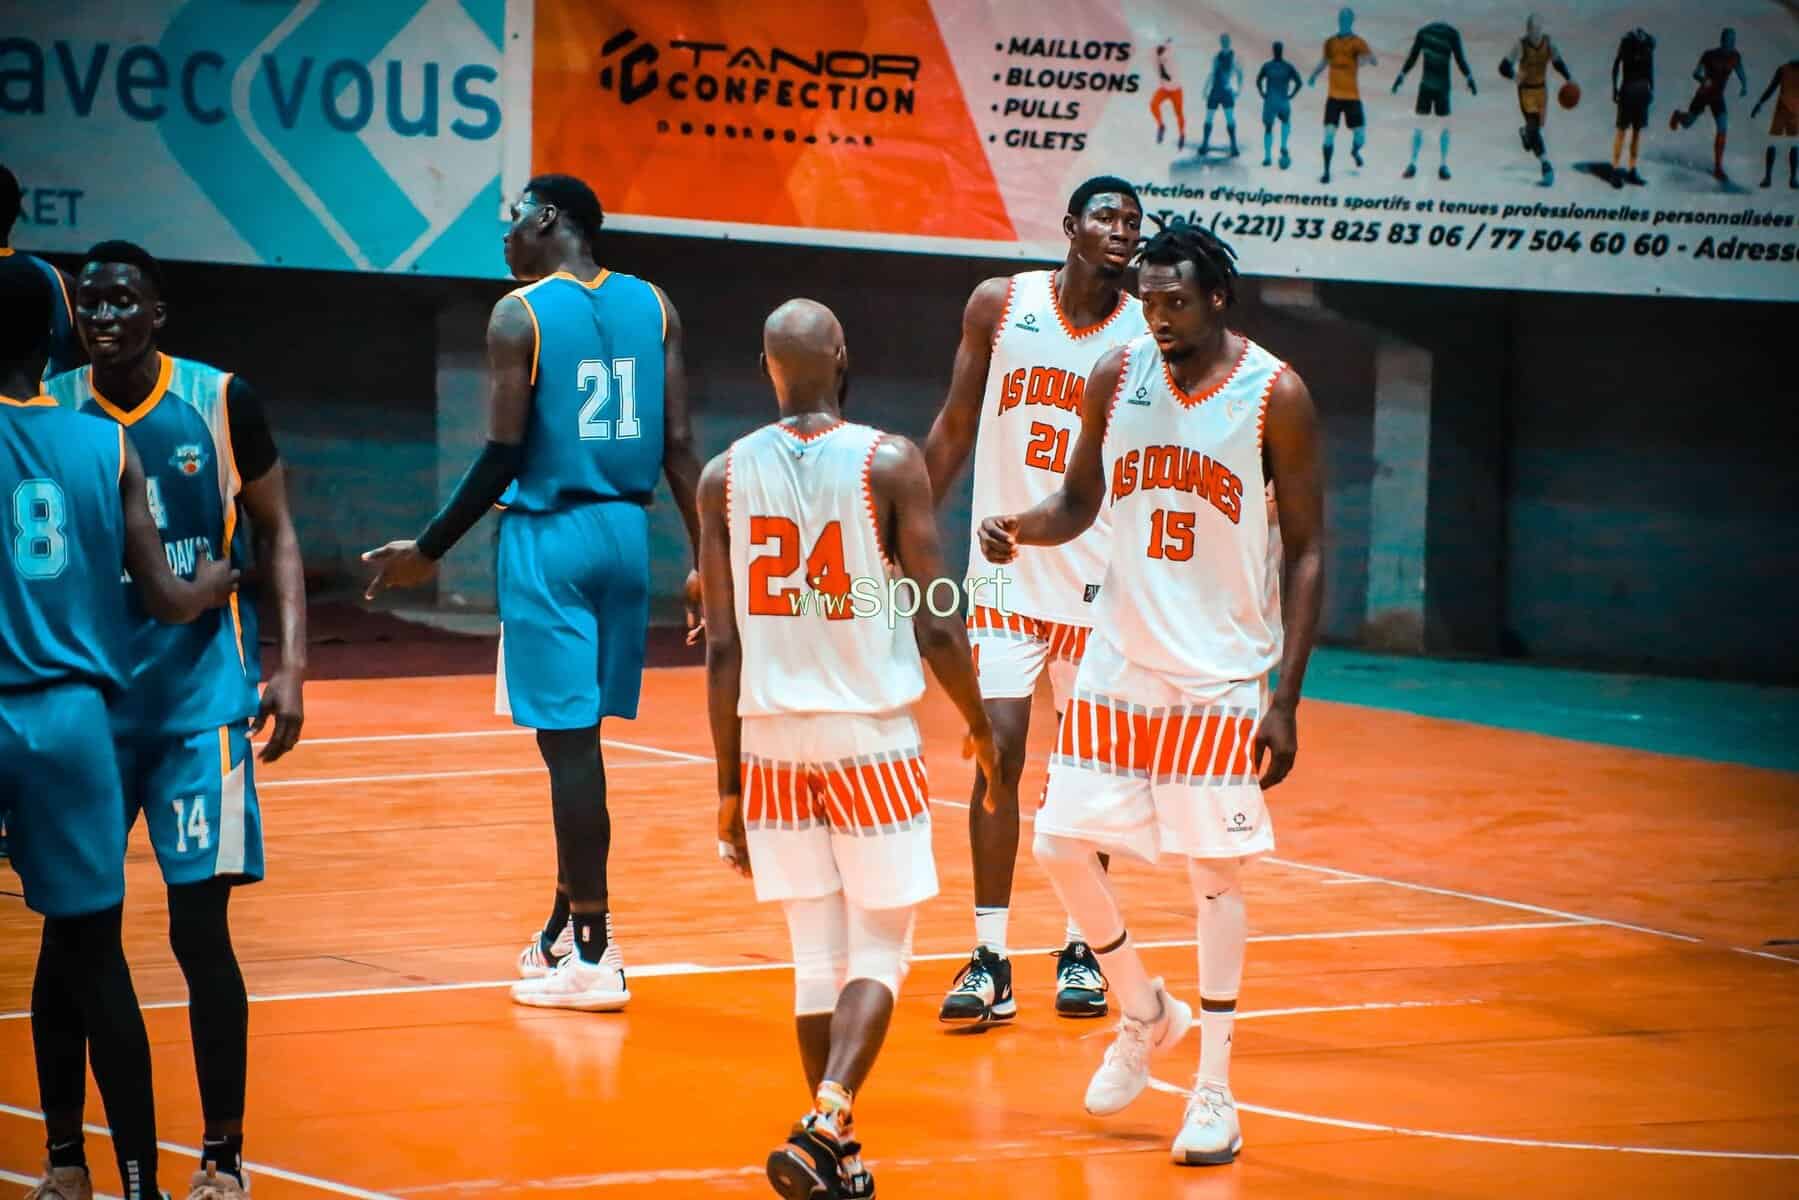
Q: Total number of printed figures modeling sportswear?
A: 9